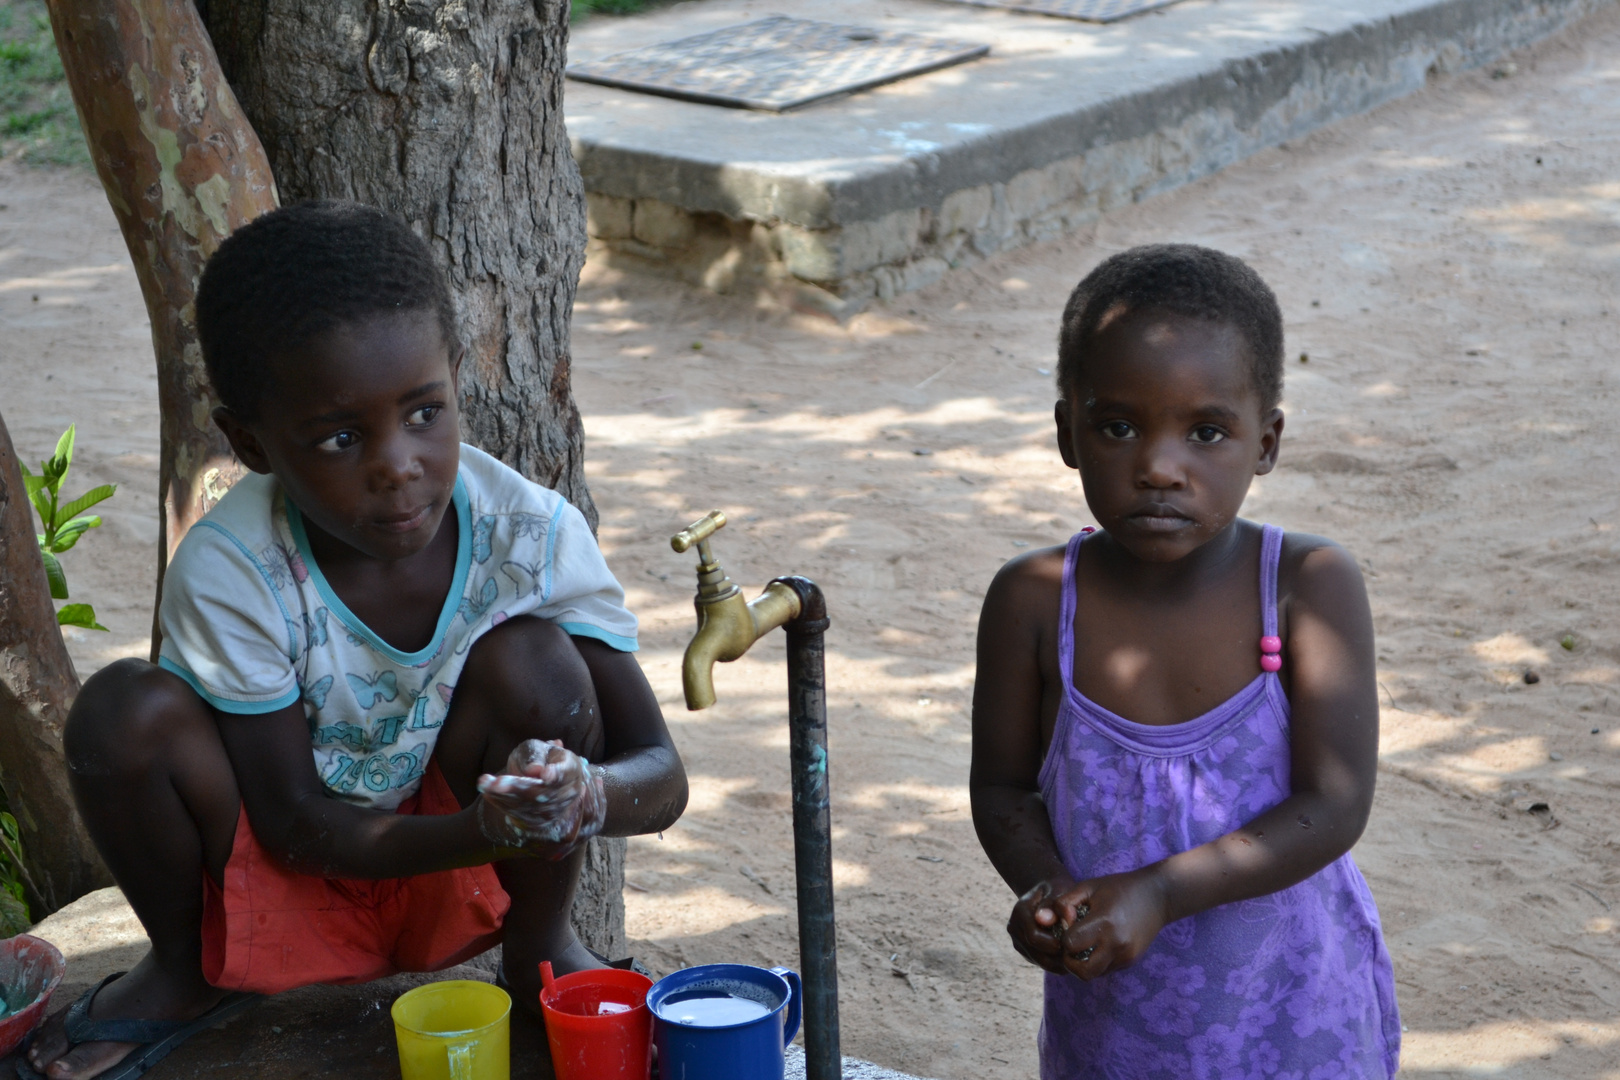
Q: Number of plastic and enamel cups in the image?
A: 3